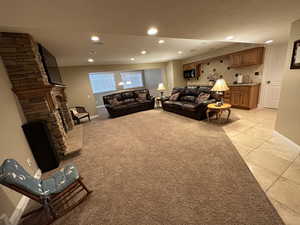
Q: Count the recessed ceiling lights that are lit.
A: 9